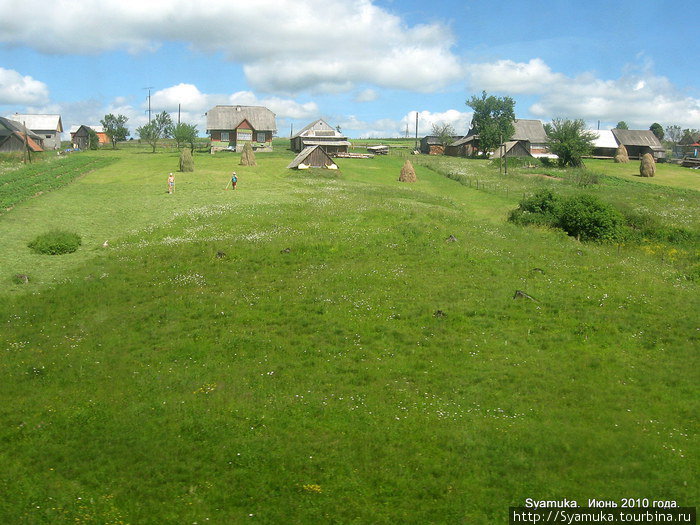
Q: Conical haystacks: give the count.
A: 5